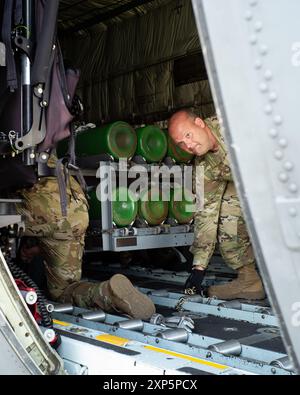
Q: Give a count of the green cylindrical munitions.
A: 6